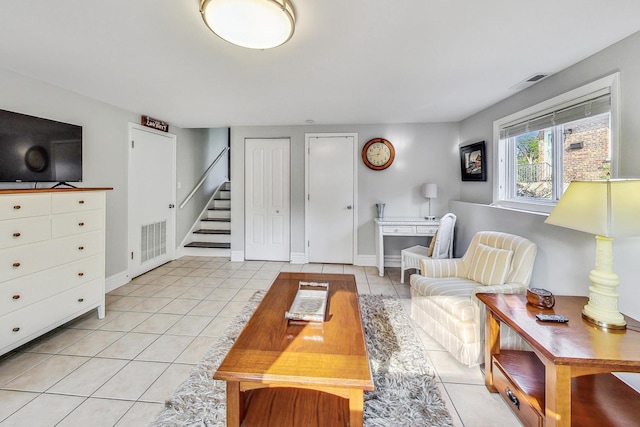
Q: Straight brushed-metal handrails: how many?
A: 1